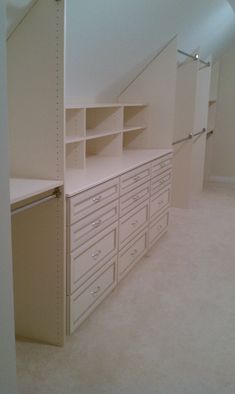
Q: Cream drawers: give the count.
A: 12